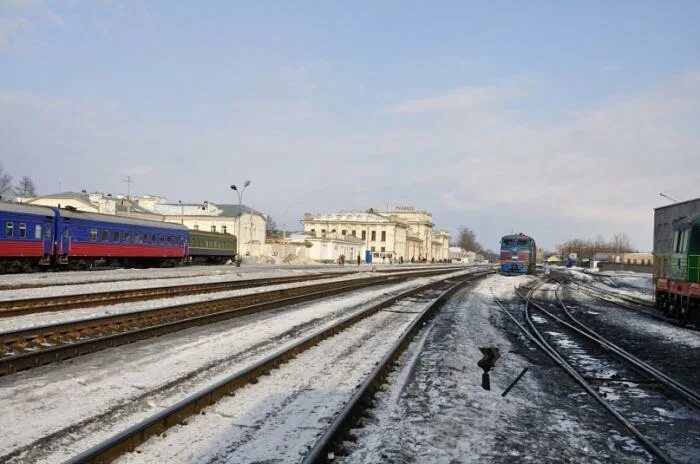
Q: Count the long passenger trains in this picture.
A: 1